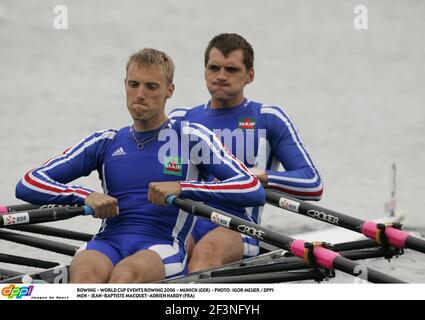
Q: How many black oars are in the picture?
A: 4